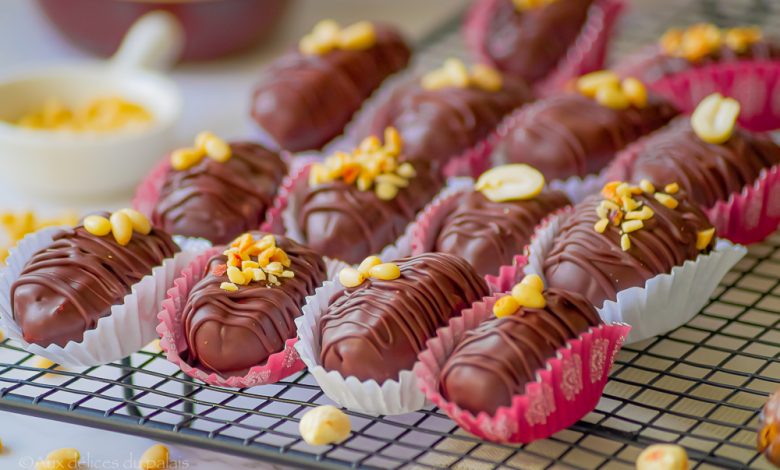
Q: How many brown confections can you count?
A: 14